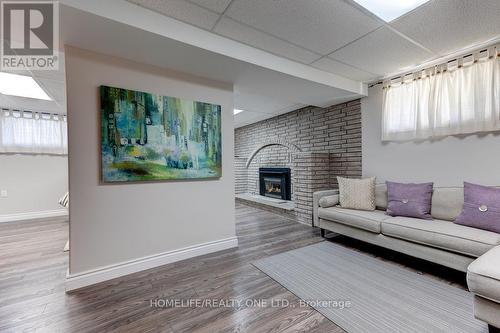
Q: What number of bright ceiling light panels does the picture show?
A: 3